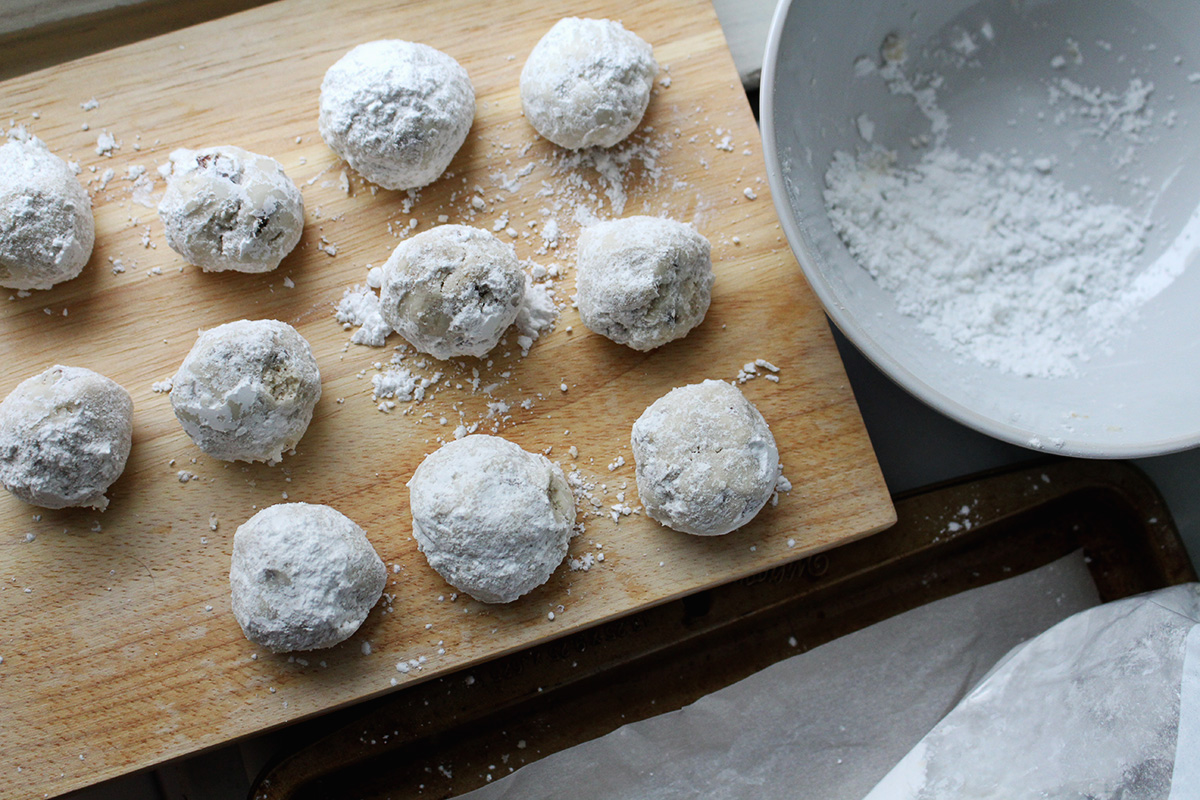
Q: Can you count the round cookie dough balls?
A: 11